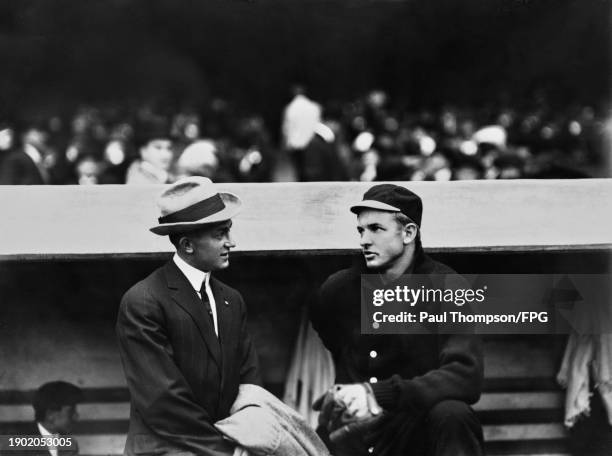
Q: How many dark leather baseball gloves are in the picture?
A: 1